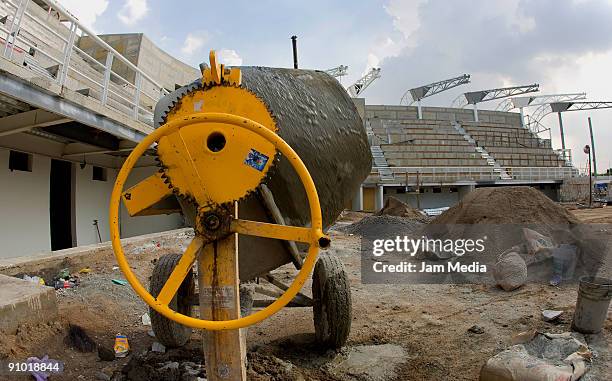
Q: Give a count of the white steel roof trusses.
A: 6